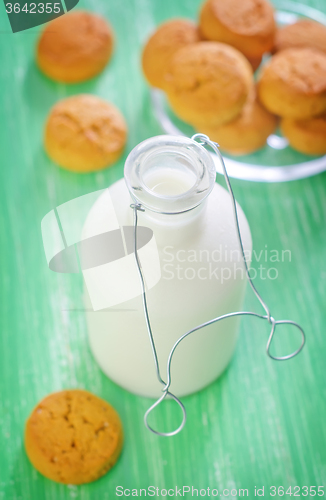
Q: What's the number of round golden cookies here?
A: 10